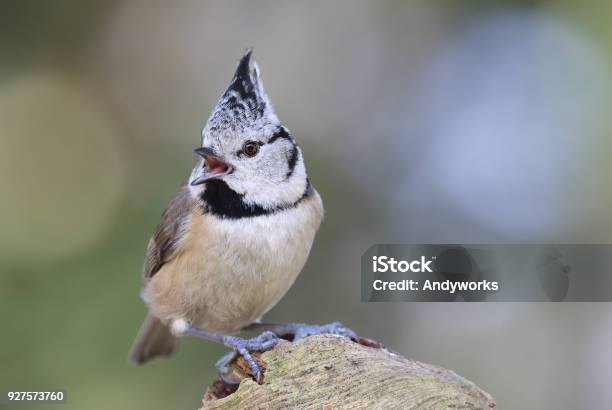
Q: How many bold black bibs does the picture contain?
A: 1